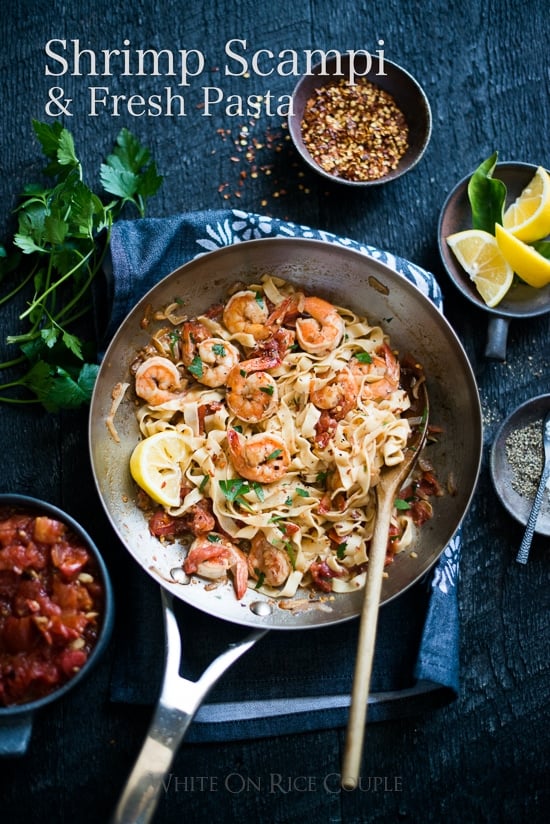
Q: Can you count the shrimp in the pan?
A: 10